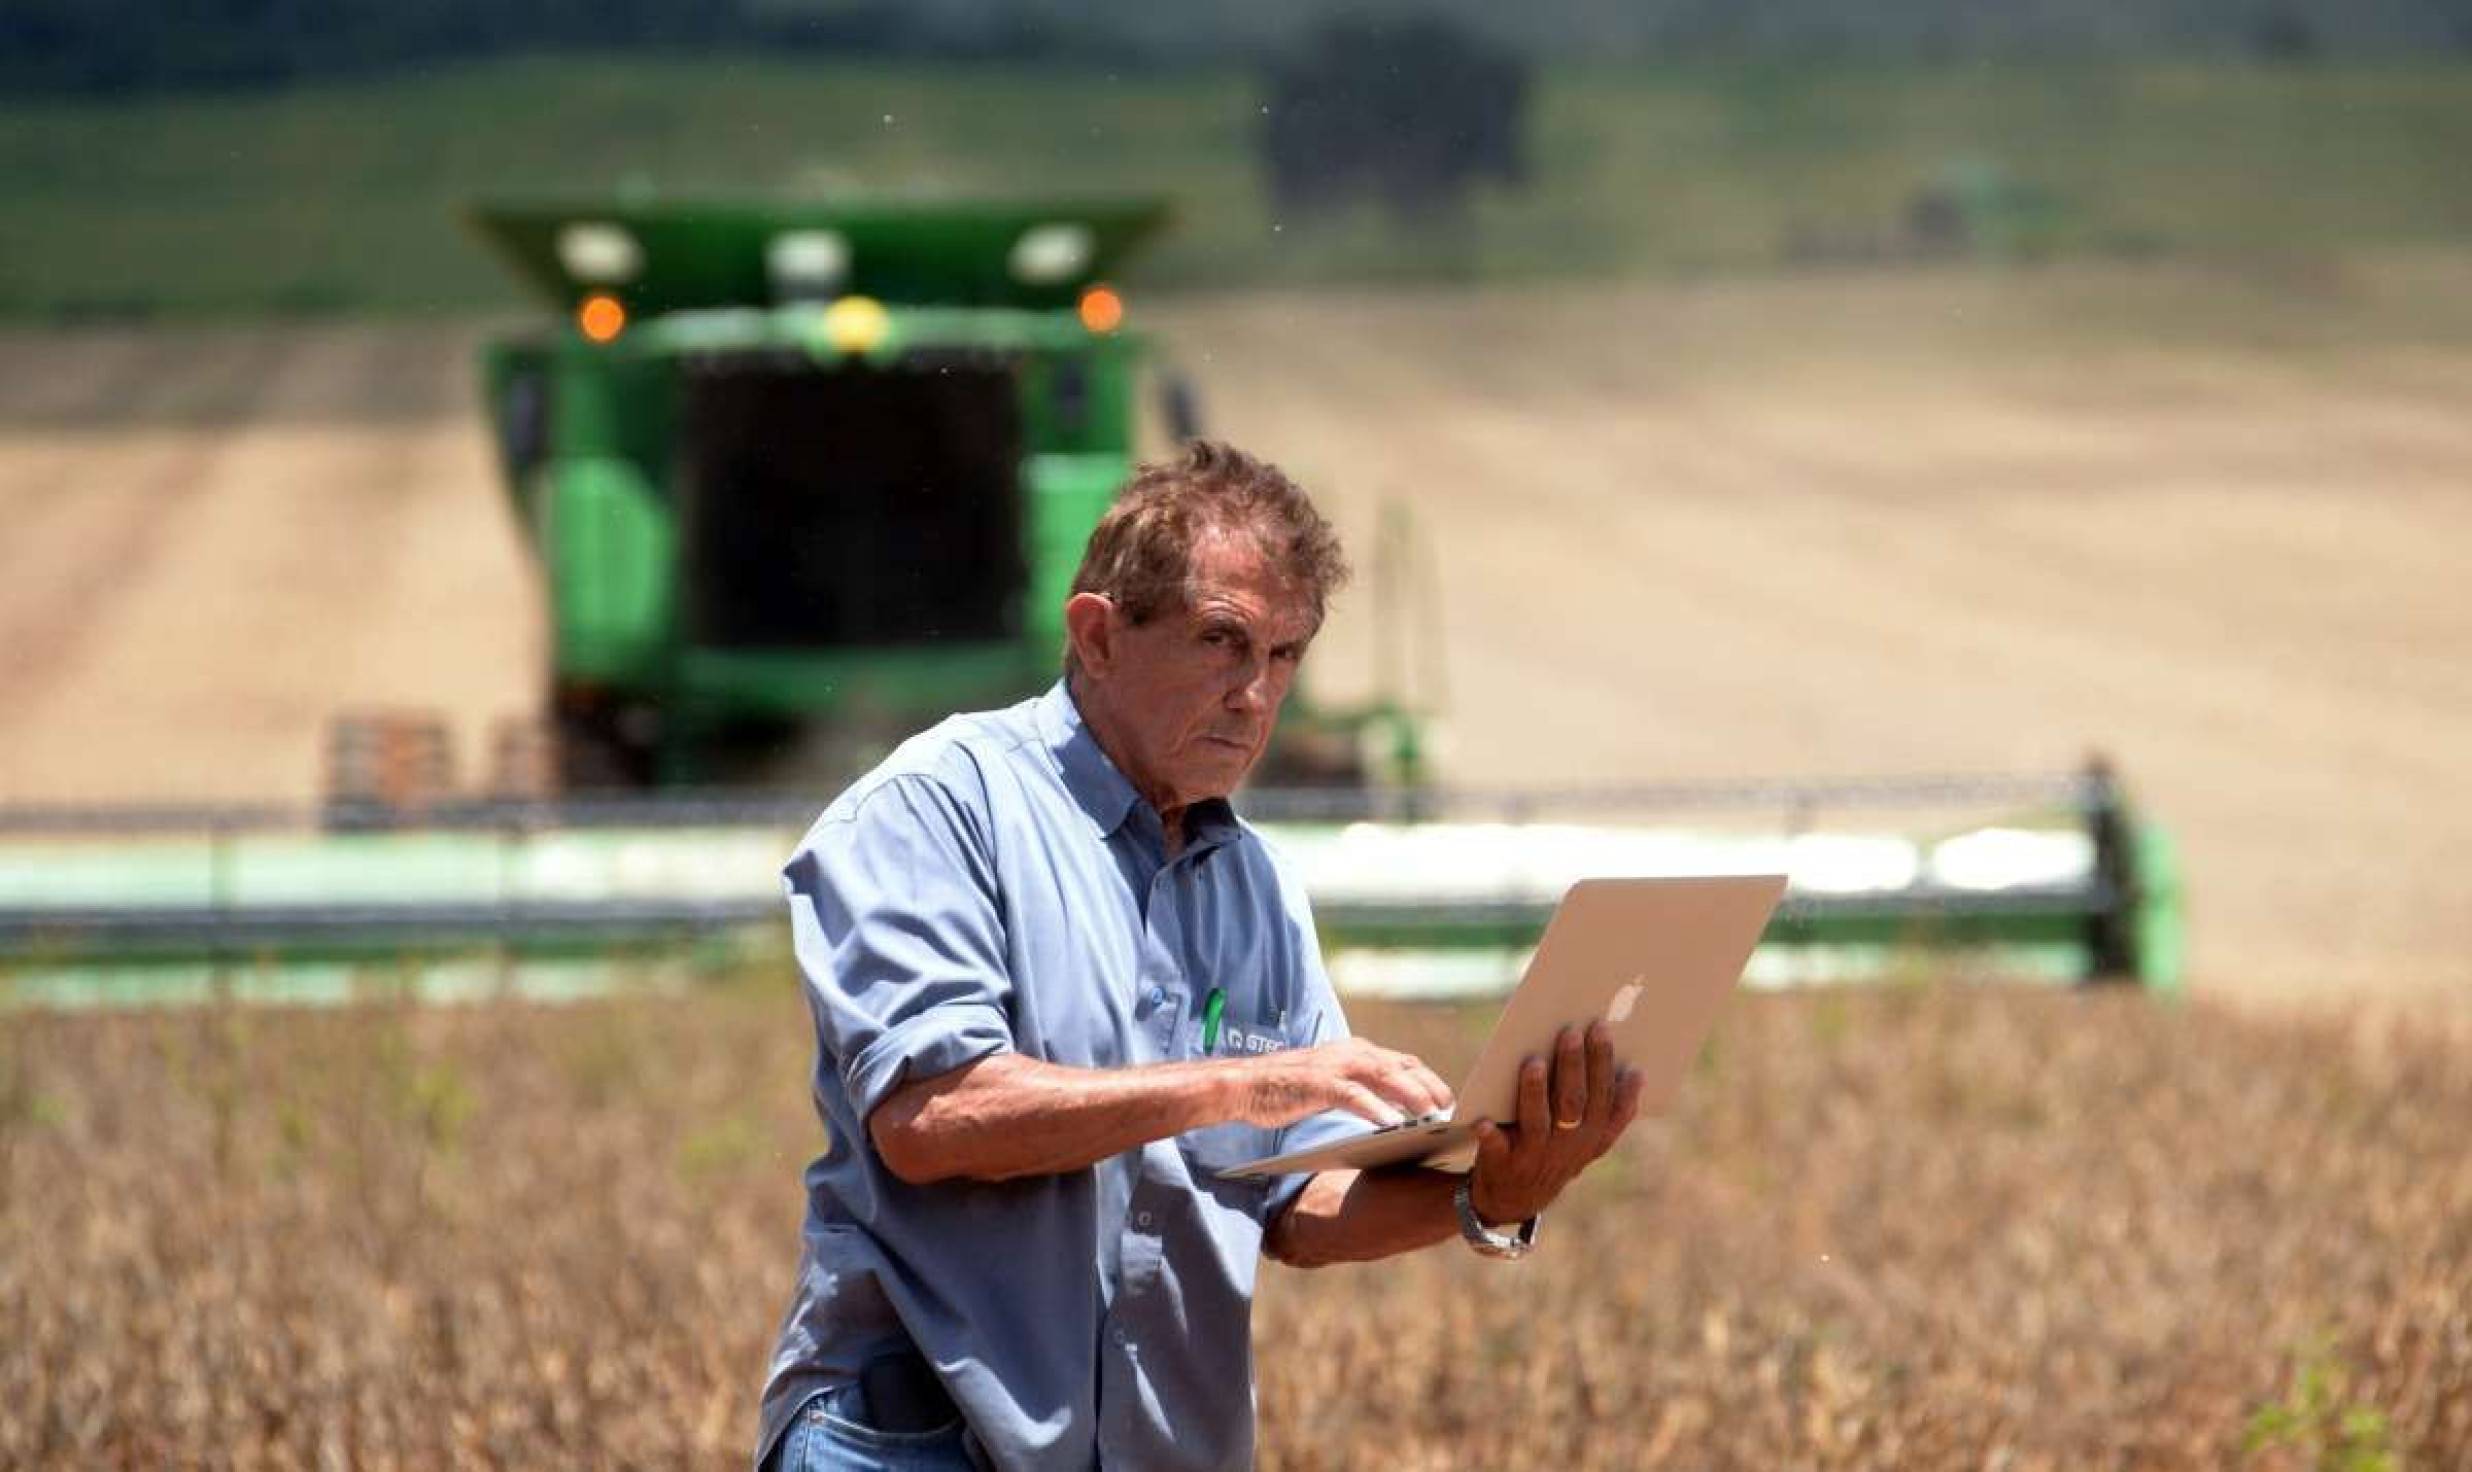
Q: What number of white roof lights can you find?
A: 3